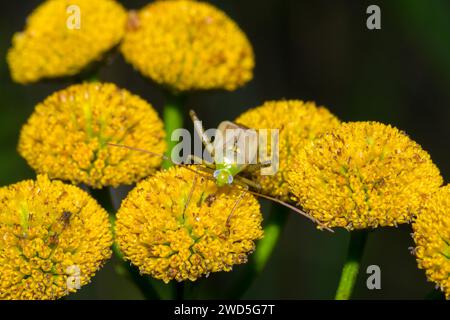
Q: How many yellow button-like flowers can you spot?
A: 8